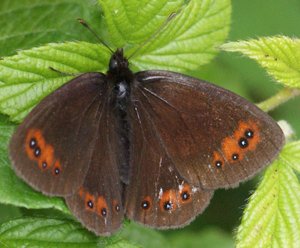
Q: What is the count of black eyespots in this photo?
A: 14